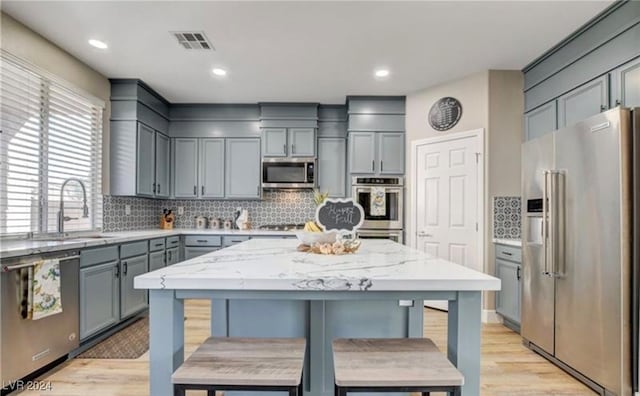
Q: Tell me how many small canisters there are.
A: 3